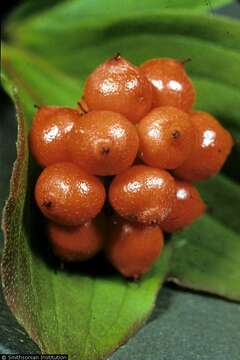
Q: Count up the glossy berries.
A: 11